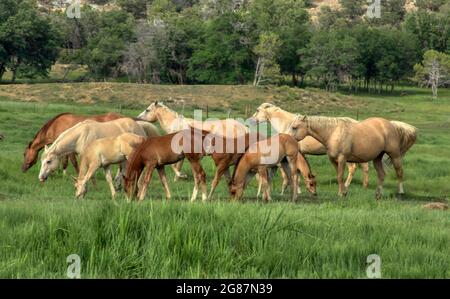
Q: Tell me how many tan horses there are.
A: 5